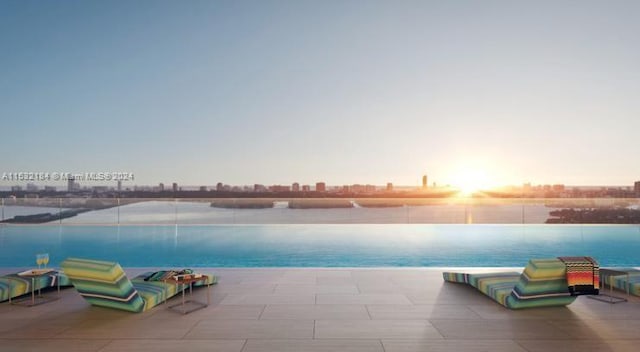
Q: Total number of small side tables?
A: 3